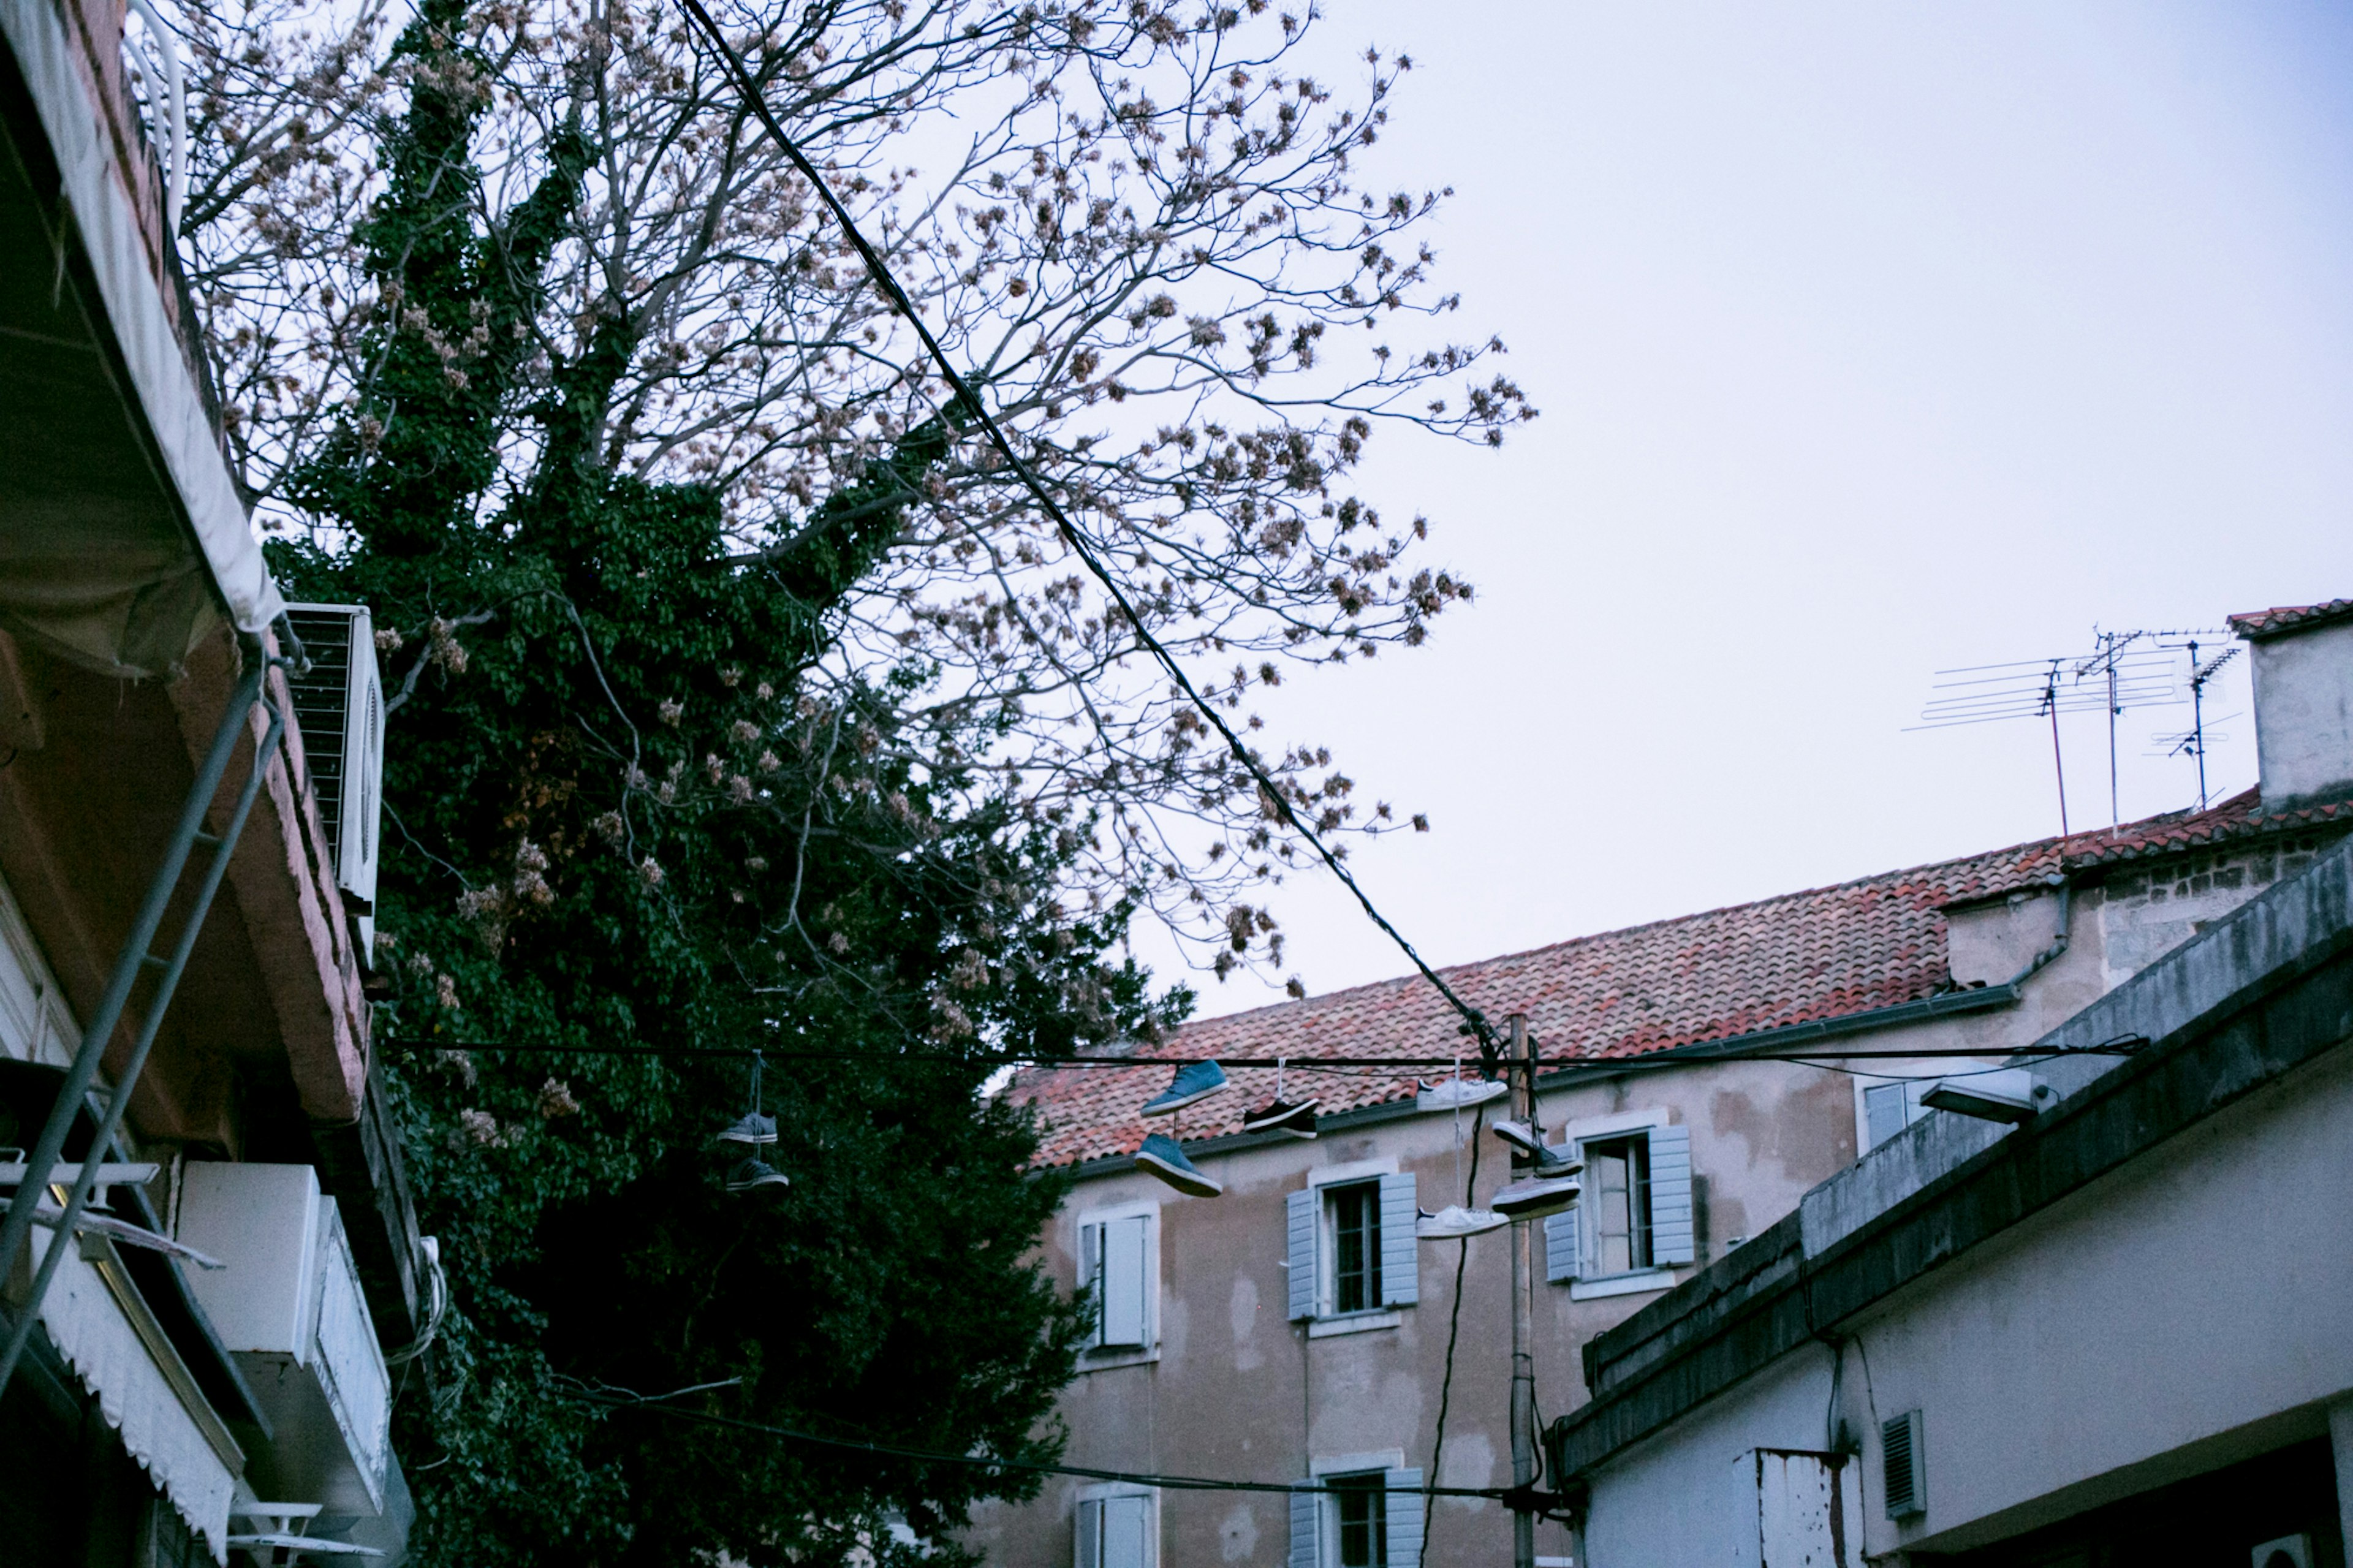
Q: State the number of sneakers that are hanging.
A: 12